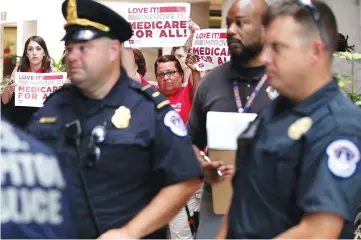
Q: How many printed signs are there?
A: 3